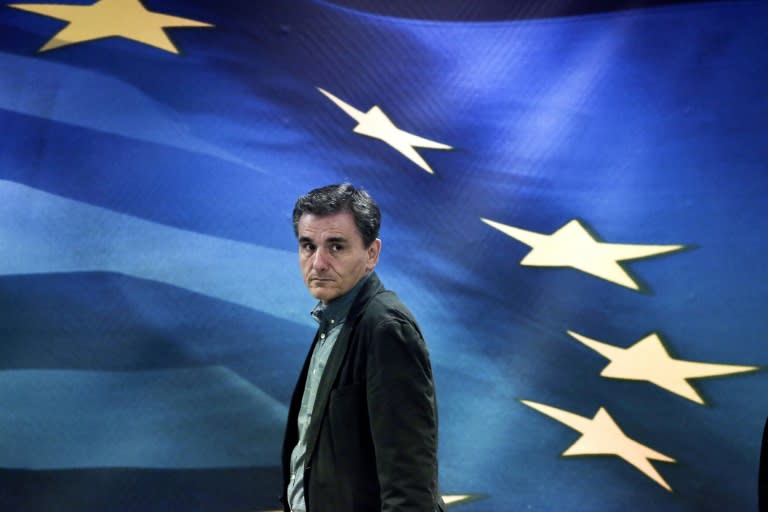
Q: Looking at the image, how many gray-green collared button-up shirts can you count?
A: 1